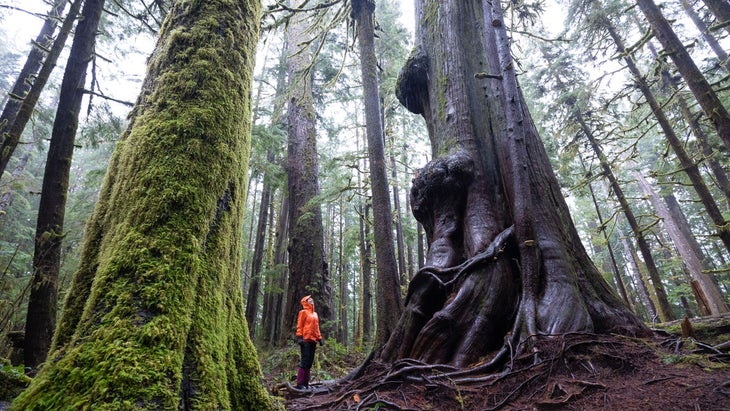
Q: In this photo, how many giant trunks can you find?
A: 2